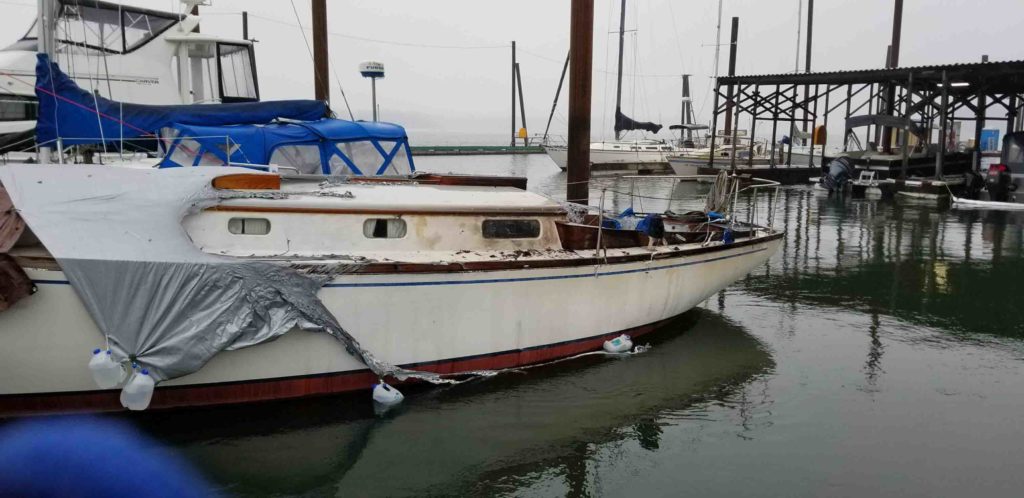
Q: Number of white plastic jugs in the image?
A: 4